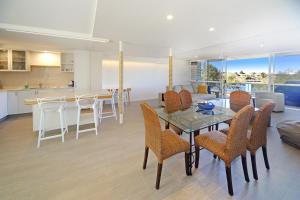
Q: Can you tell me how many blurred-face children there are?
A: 0